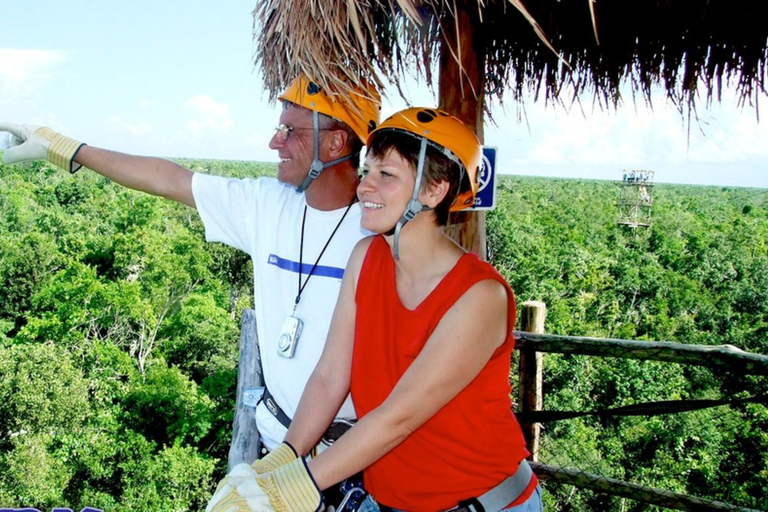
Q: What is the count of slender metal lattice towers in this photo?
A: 1